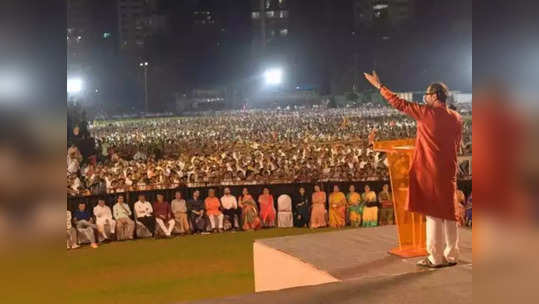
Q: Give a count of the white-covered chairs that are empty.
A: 1